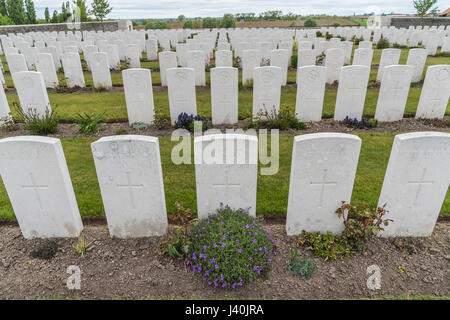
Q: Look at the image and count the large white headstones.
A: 5